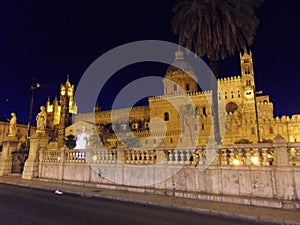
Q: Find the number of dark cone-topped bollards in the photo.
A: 0